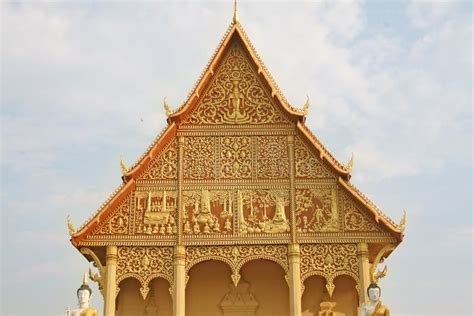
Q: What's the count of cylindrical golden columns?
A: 4